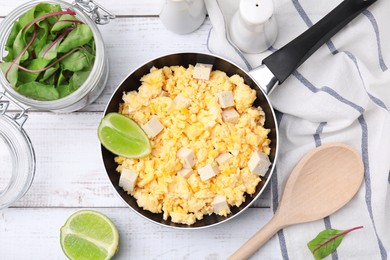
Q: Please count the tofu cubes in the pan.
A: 12